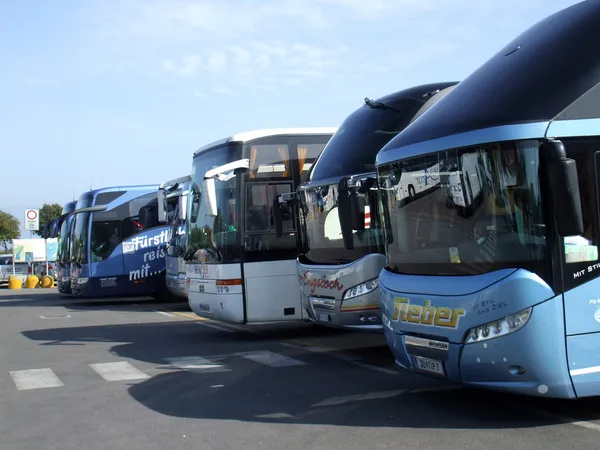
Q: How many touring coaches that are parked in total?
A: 6